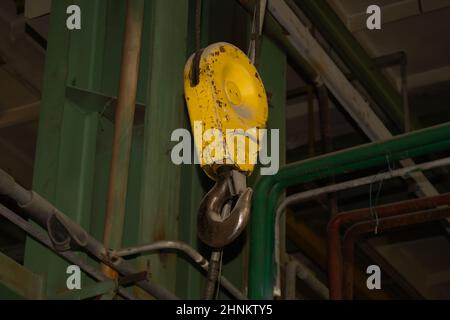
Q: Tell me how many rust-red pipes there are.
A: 2